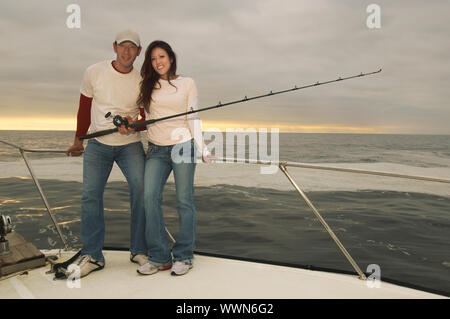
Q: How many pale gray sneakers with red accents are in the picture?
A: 2